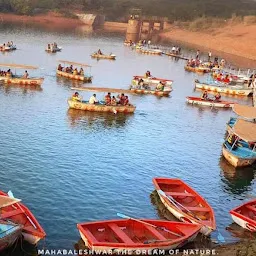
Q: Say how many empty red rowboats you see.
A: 4